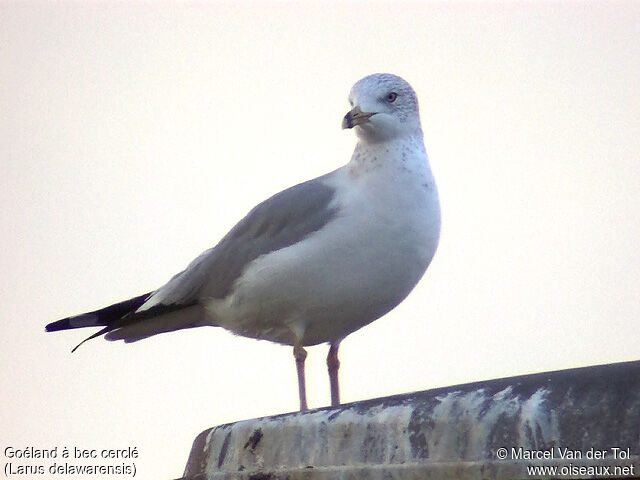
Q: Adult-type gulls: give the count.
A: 1